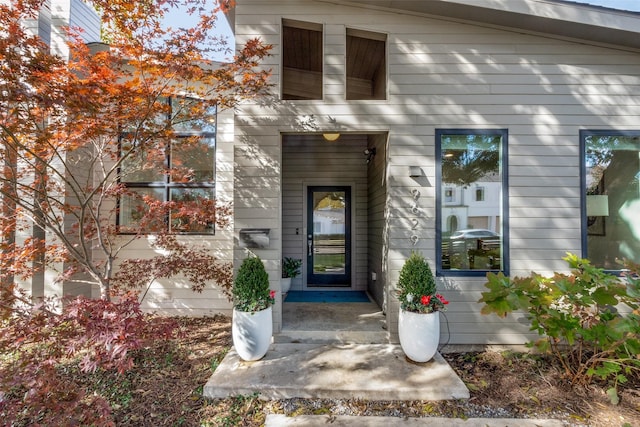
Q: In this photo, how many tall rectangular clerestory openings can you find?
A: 2